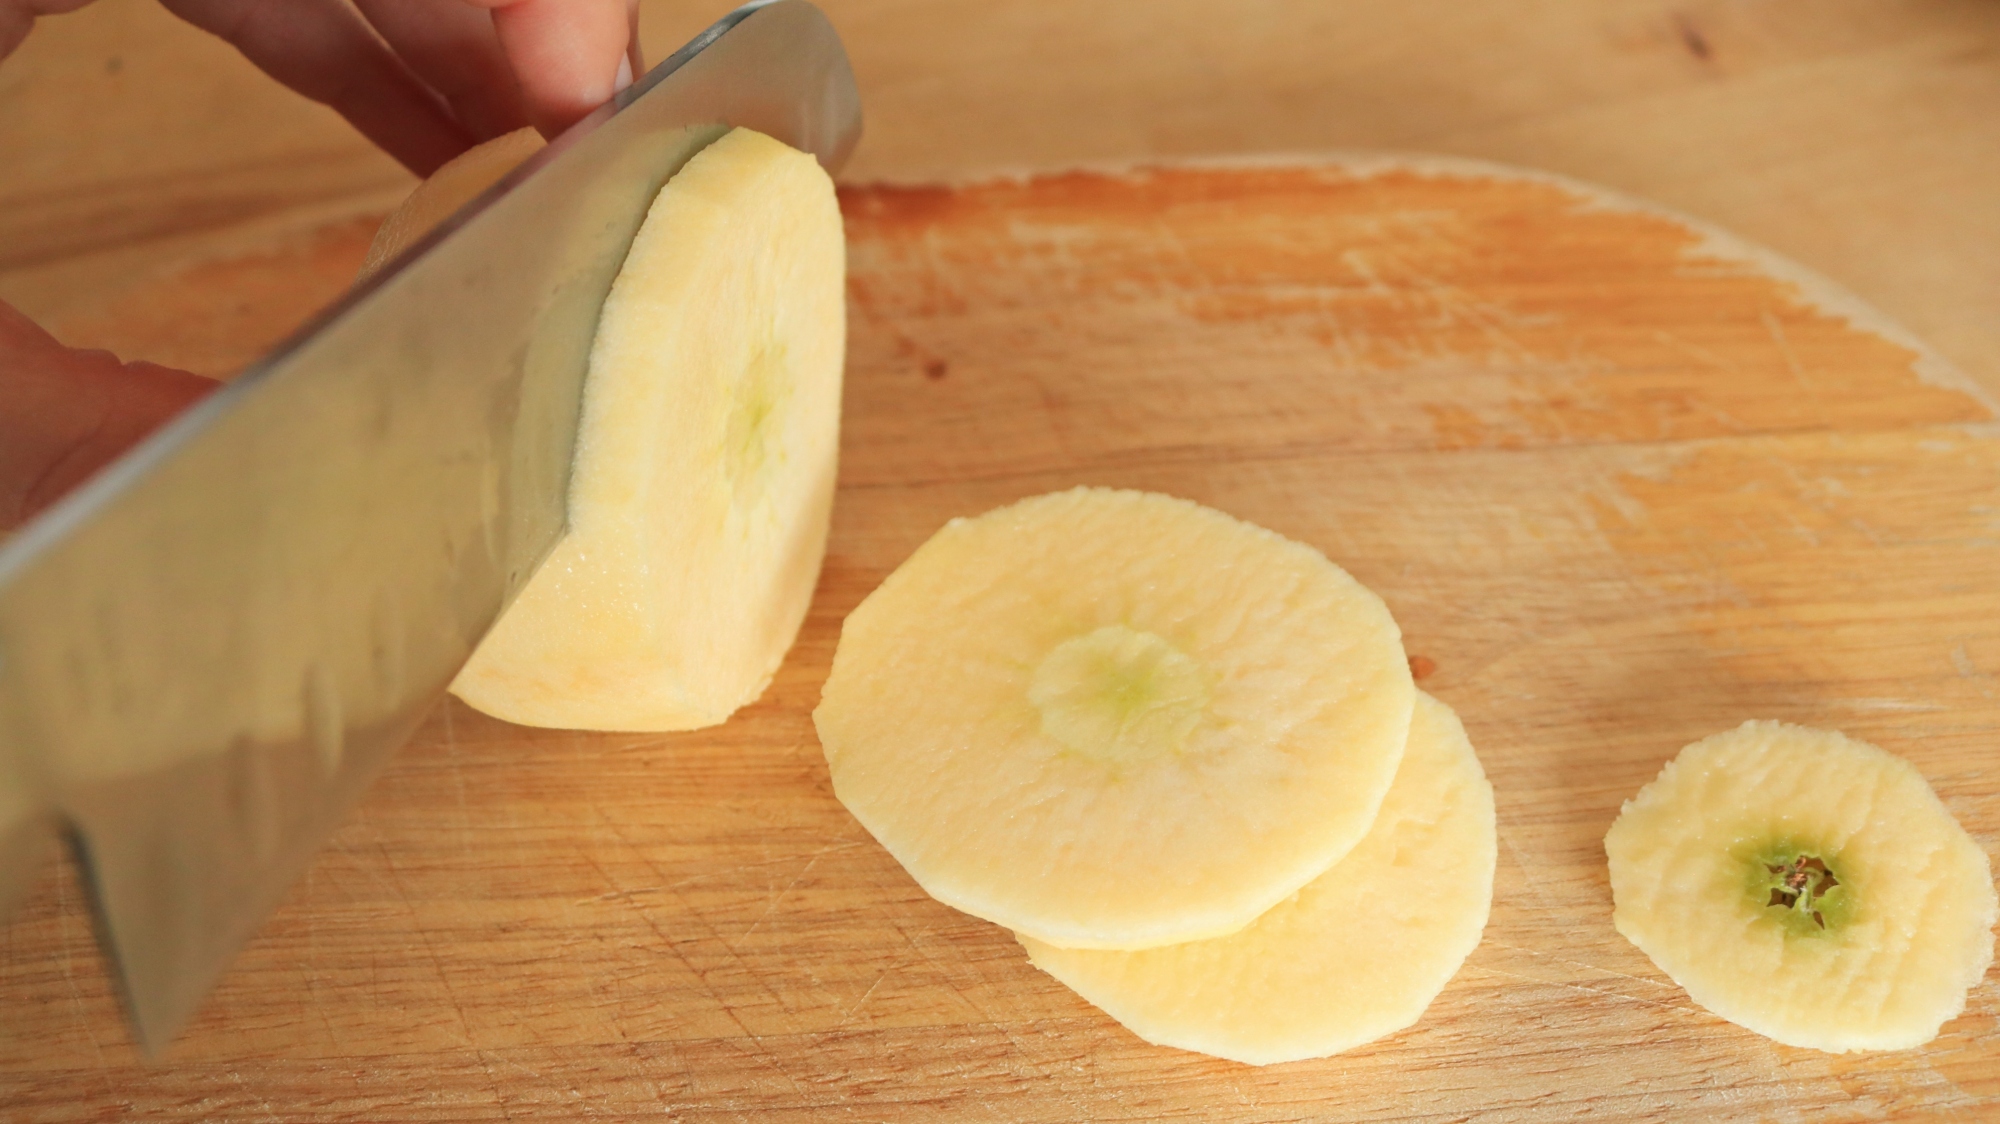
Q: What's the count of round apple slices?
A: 3